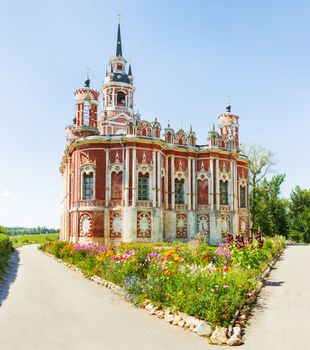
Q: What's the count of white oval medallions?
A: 7